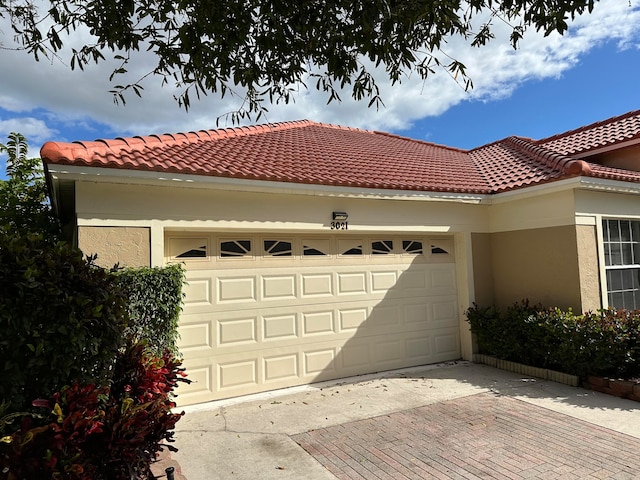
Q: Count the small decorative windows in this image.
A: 8